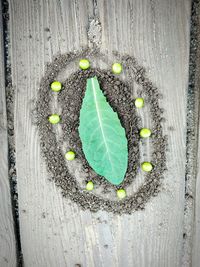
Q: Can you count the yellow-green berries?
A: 10